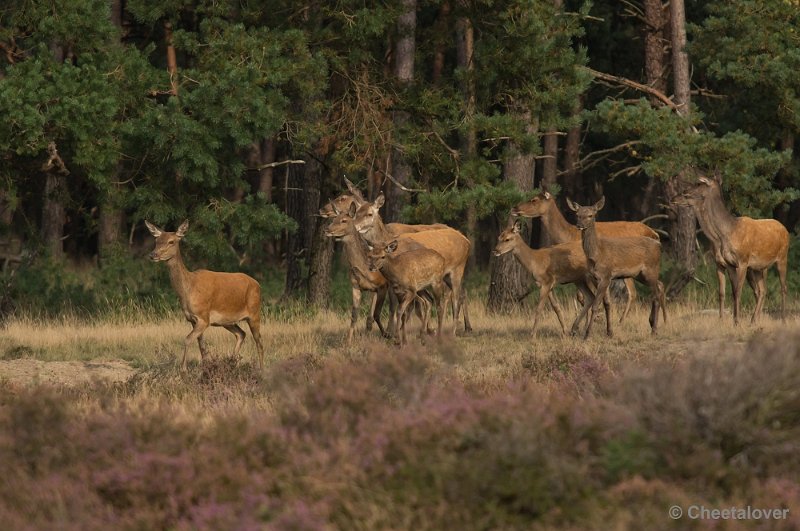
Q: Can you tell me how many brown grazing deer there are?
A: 9